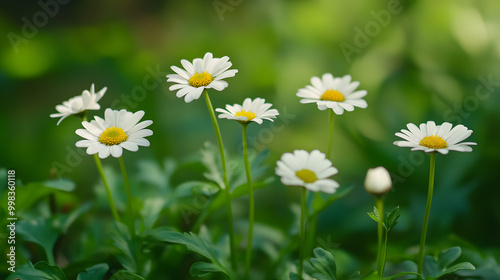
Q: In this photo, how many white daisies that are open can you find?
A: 7